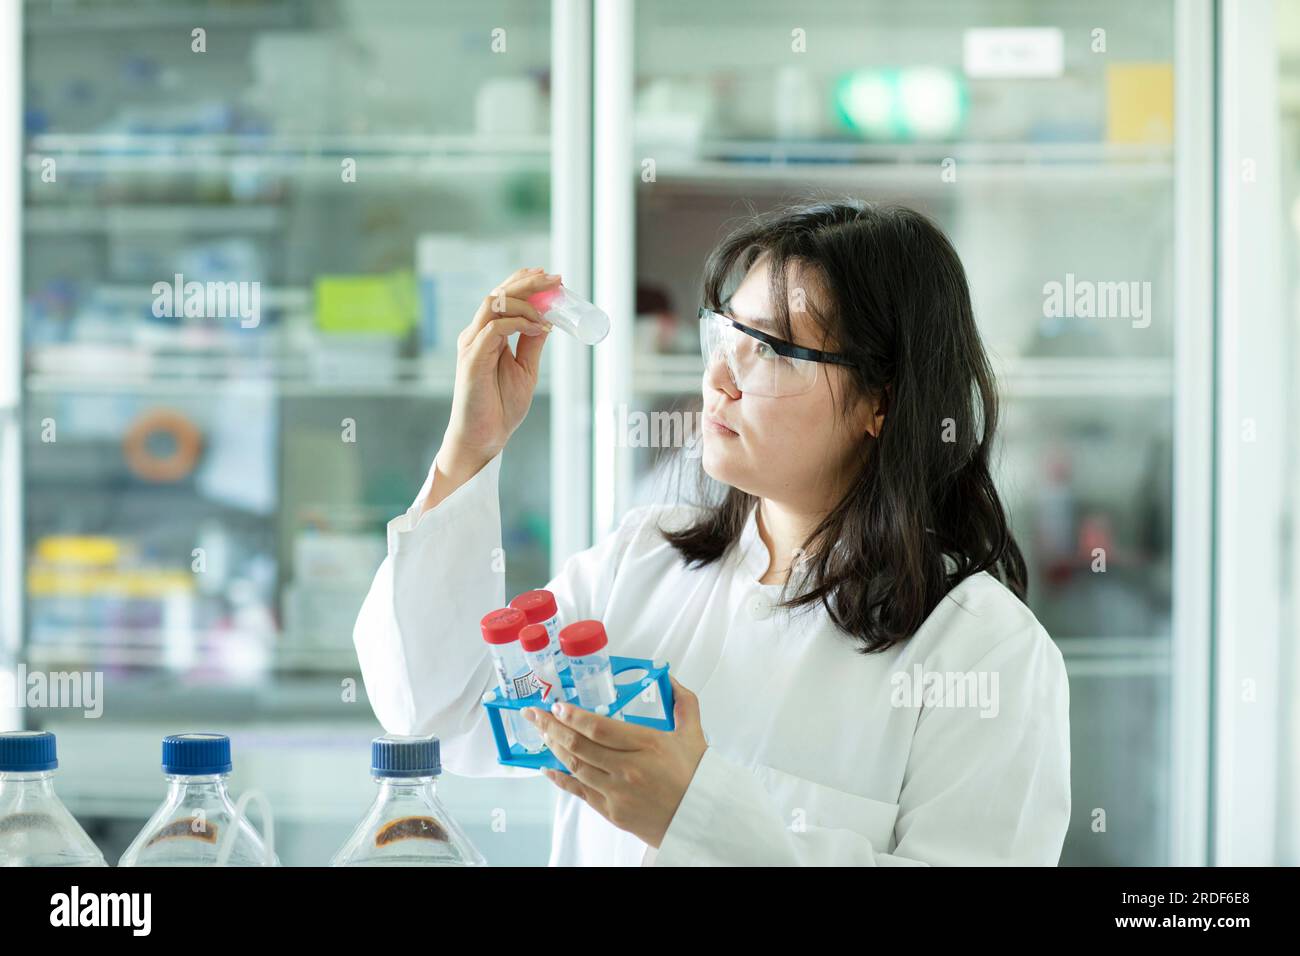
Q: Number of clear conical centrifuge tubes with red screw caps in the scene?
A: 4